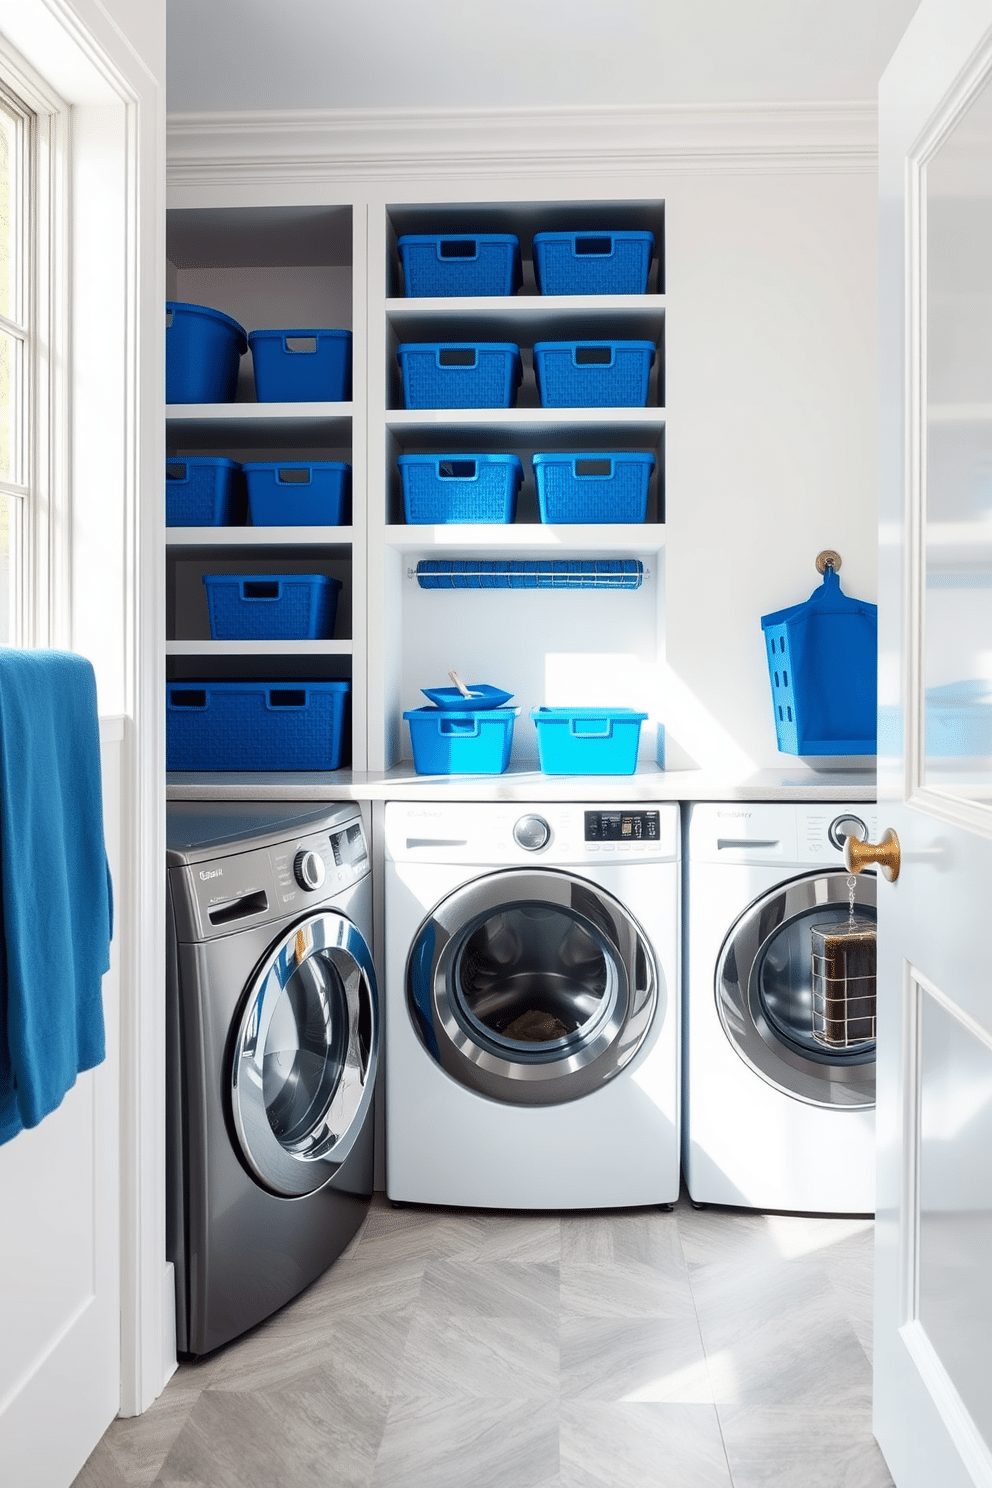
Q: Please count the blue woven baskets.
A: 9